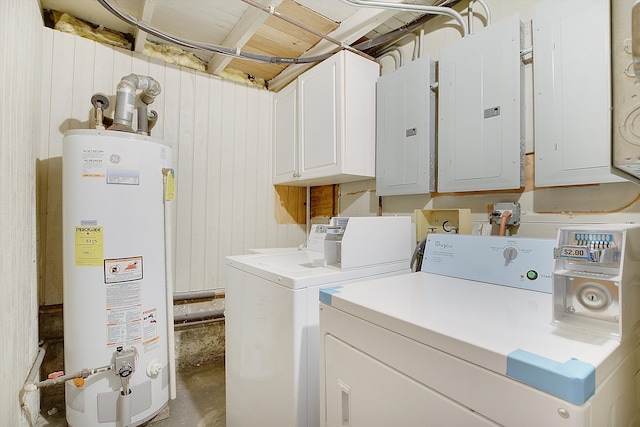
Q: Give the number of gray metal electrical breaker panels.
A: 3